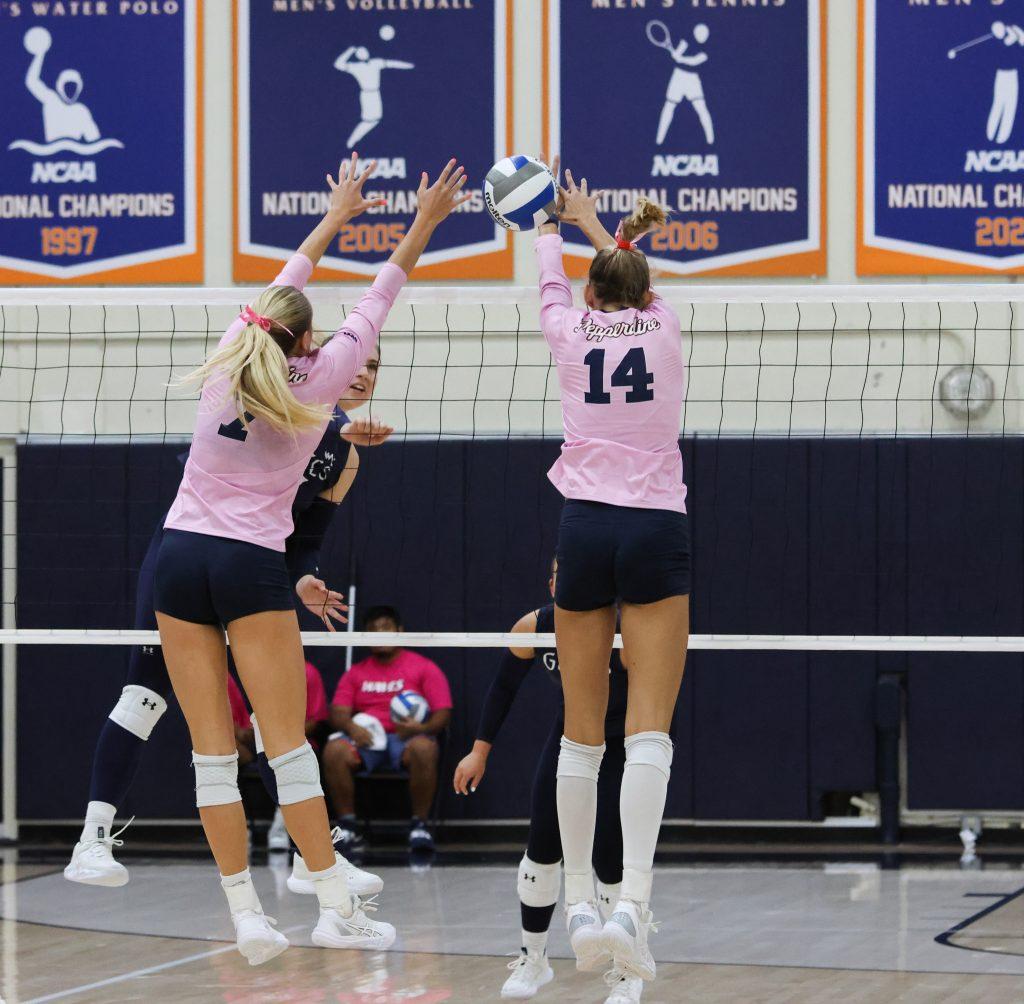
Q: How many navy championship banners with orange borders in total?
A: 4